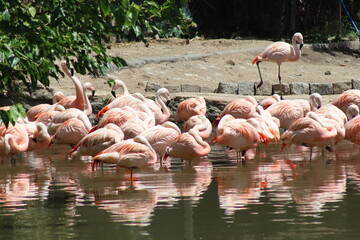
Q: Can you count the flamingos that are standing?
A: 1